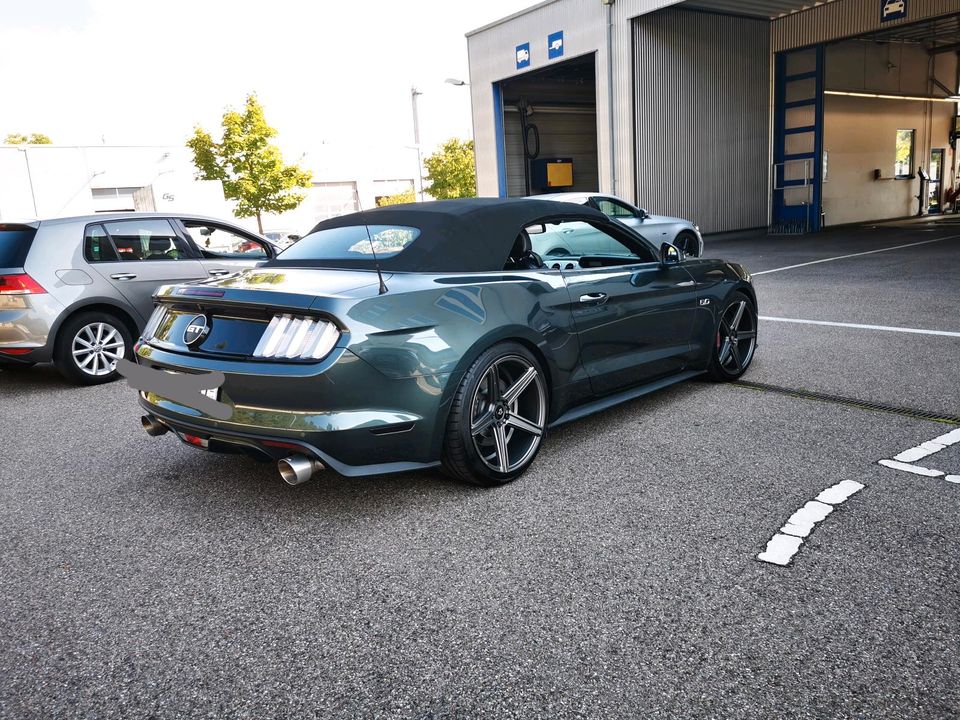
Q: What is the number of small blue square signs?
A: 3